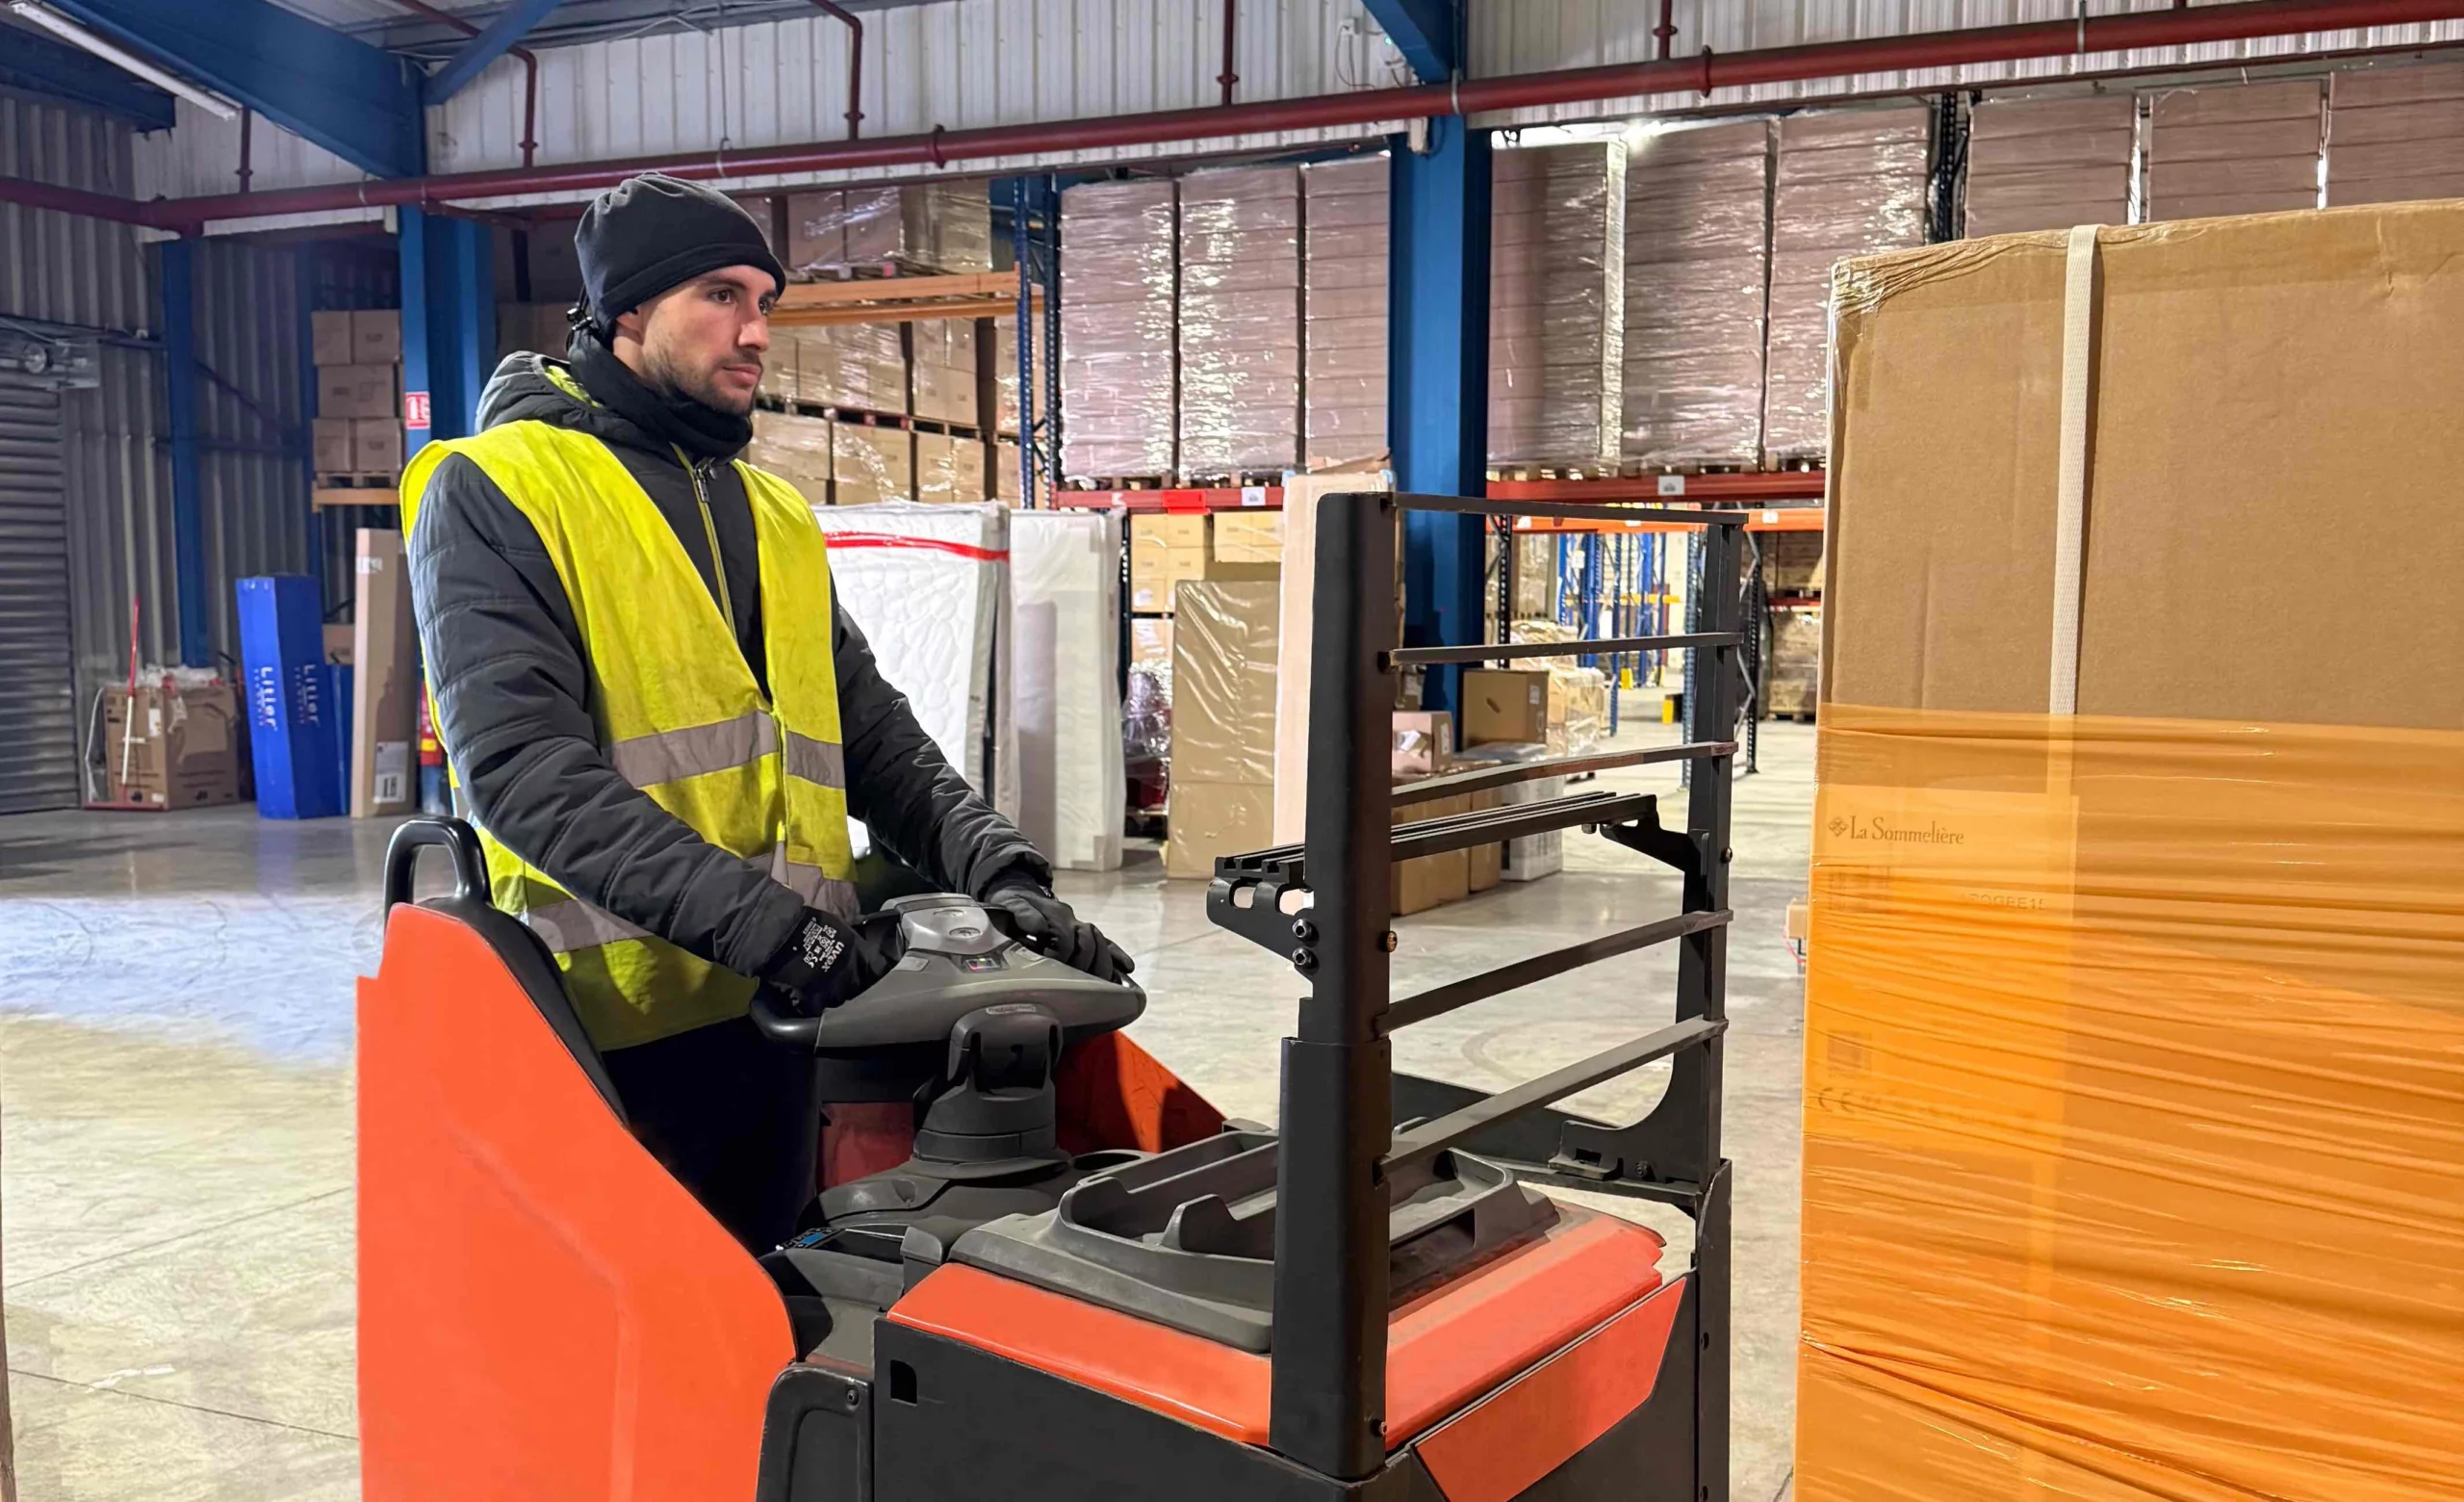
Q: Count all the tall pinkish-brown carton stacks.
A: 9